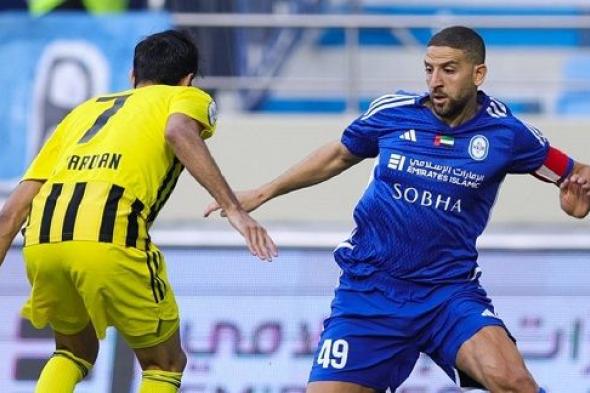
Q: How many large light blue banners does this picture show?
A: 1